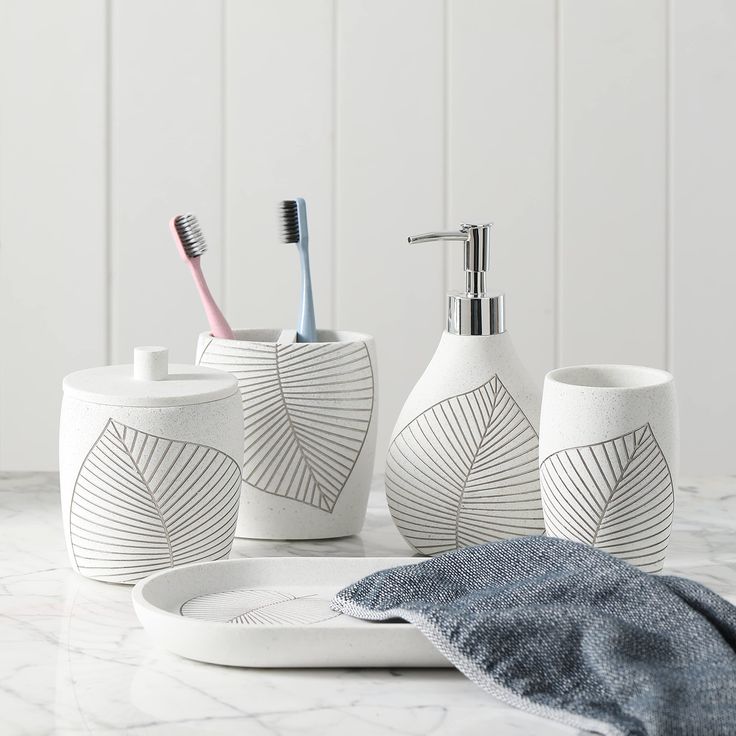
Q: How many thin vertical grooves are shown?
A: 6